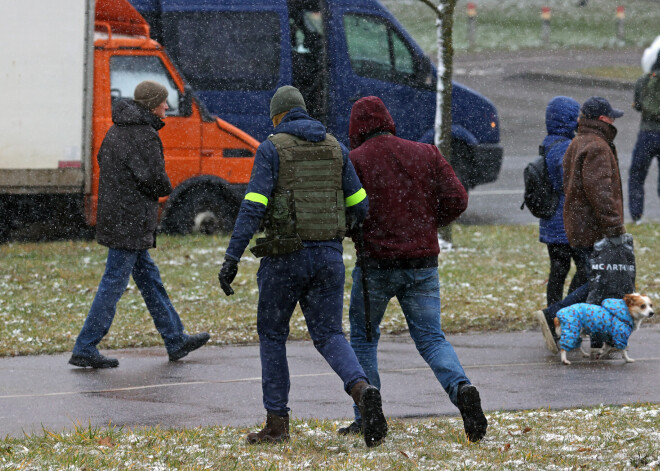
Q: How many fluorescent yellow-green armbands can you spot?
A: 2